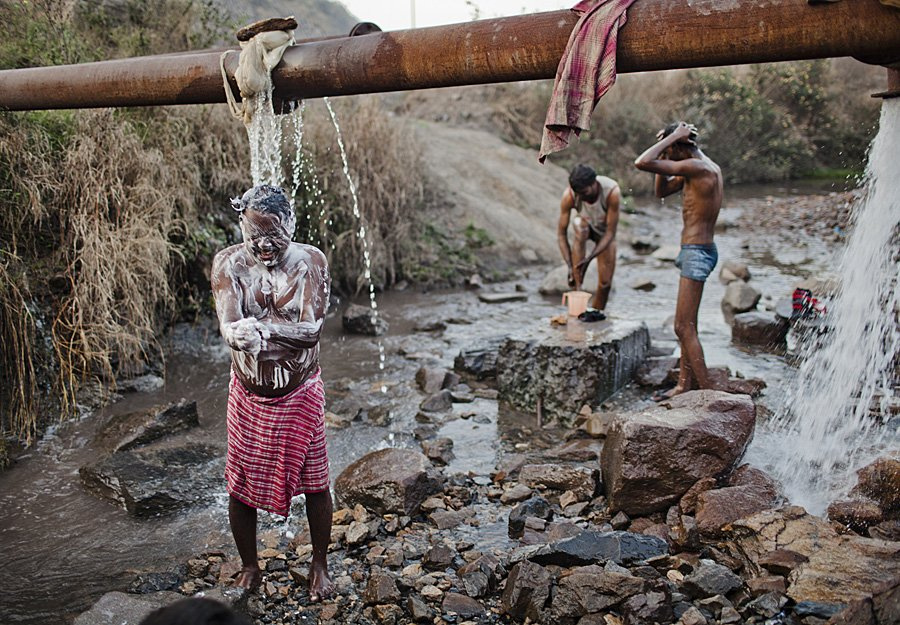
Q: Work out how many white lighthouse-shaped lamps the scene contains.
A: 0